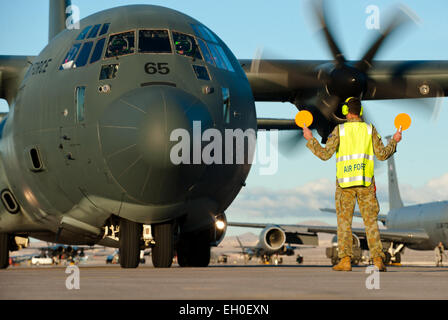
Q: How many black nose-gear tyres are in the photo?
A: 2